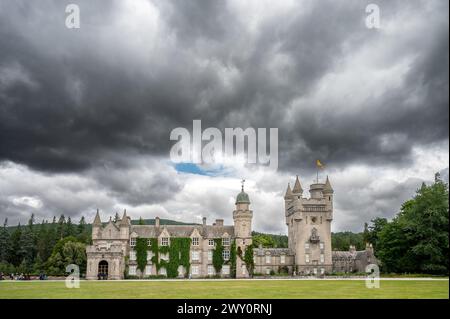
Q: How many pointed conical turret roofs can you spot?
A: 5